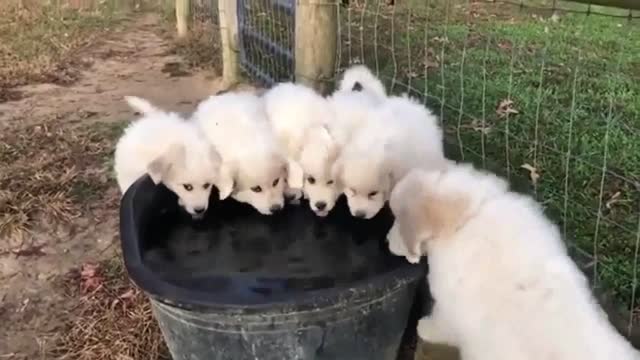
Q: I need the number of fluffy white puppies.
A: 5